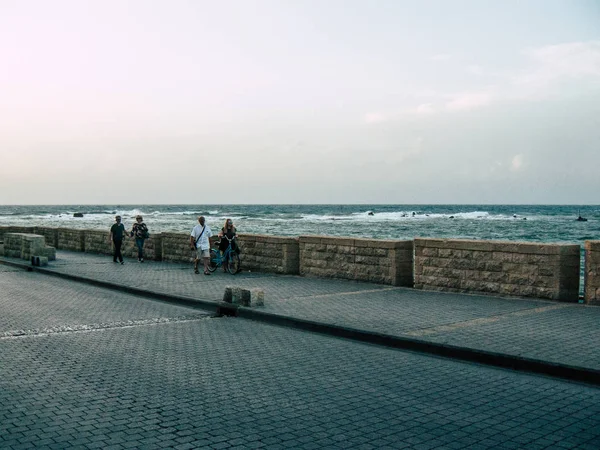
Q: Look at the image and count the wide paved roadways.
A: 1